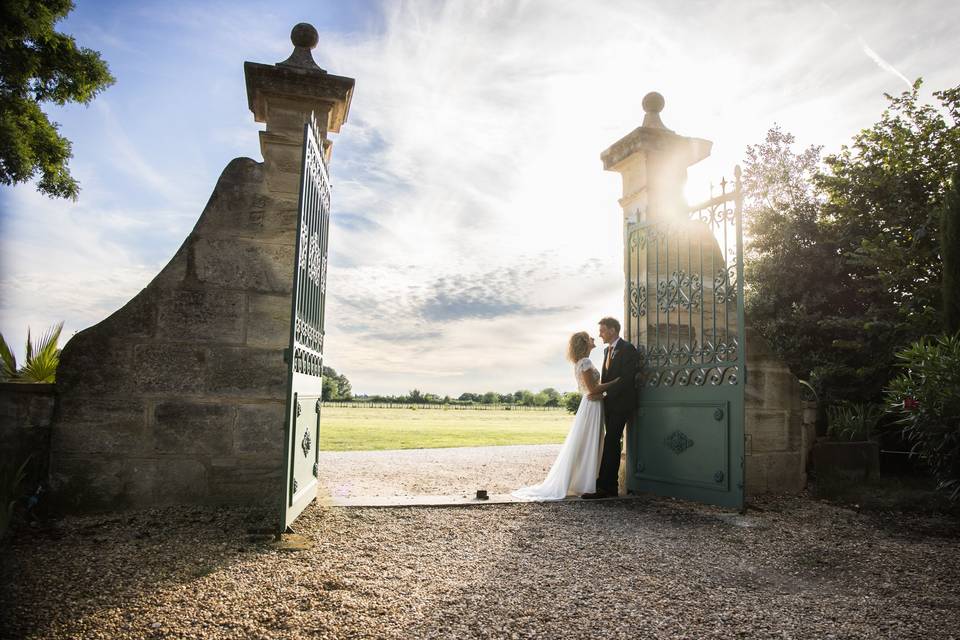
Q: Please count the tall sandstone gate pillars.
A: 2